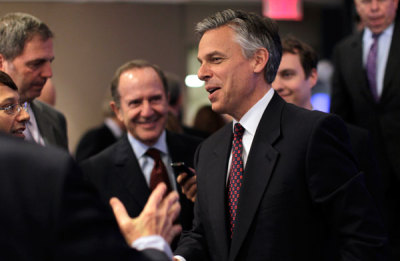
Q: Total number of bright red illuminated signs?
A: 1